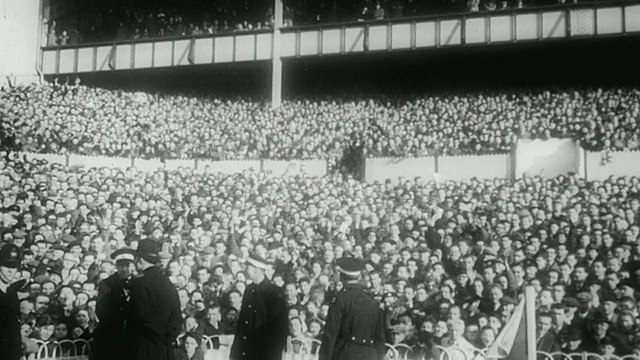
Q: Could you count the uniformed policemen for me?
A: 5